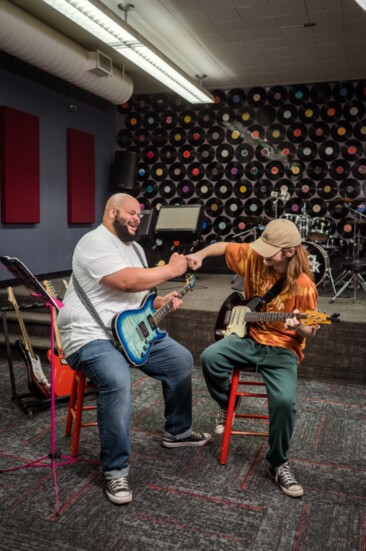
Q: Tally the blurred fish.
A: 0